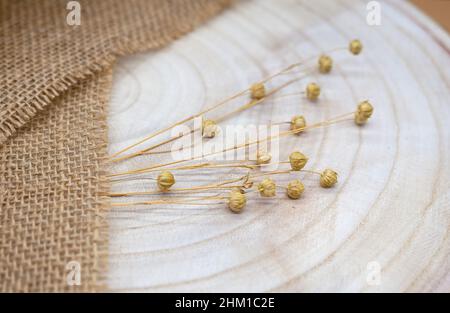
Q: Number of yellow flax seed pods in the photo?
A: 15